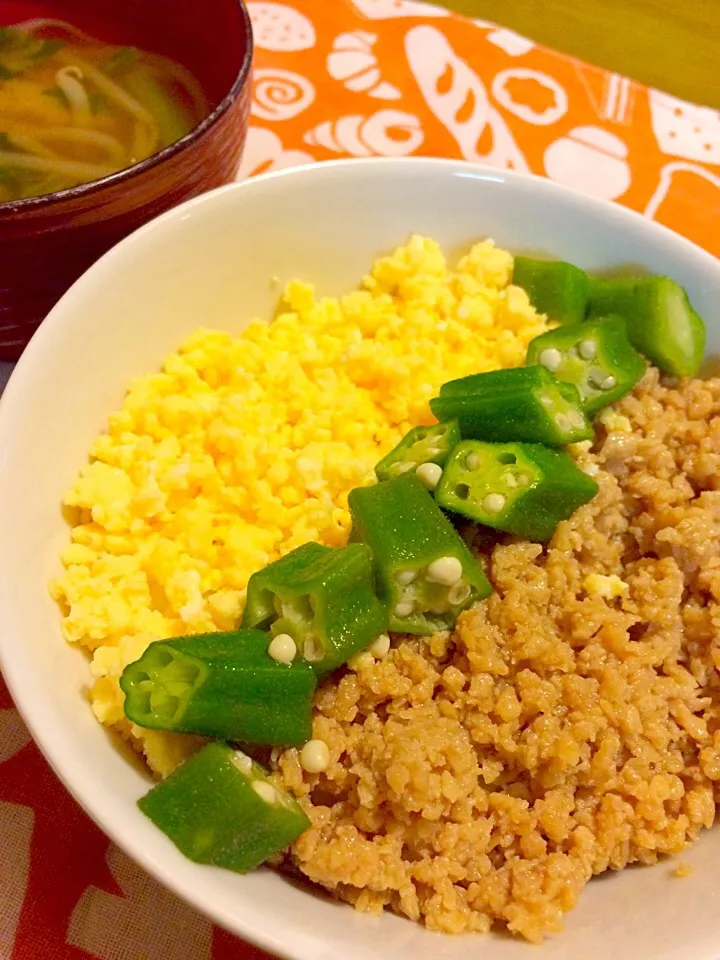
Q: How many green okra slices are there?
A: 10